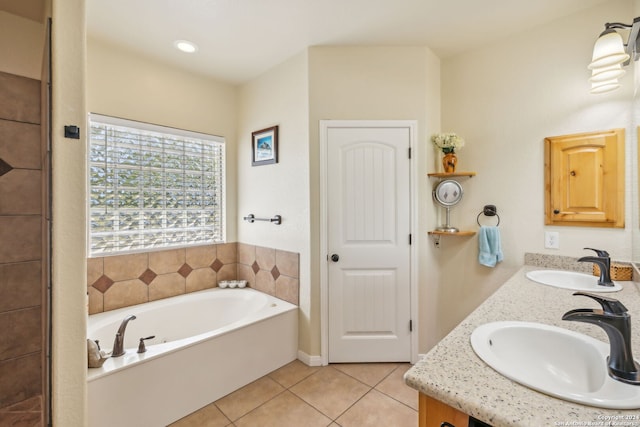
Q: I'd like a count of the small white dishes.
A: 3